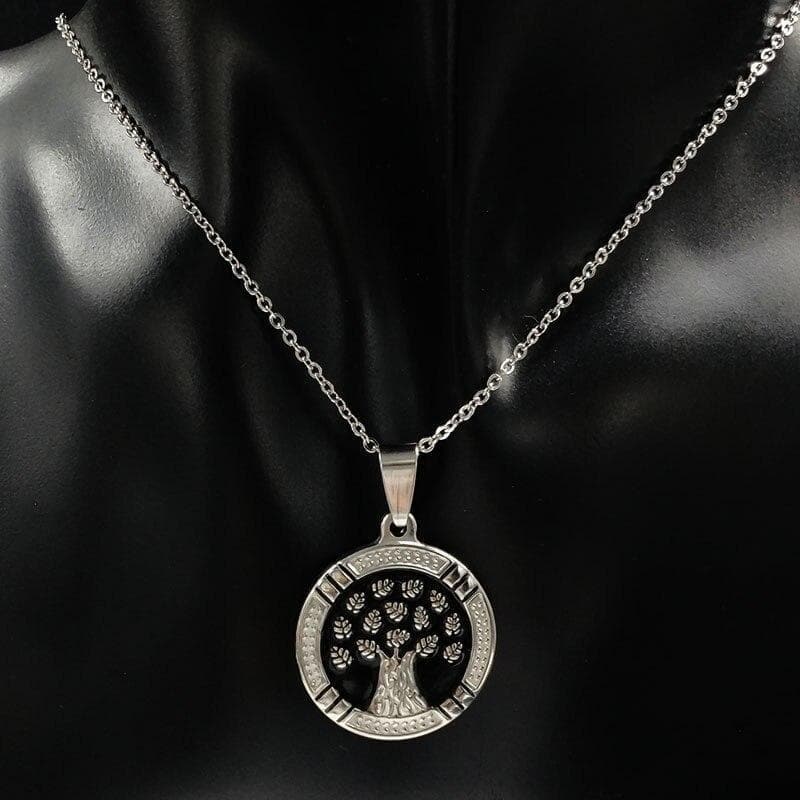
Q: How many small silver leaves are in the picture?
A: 14